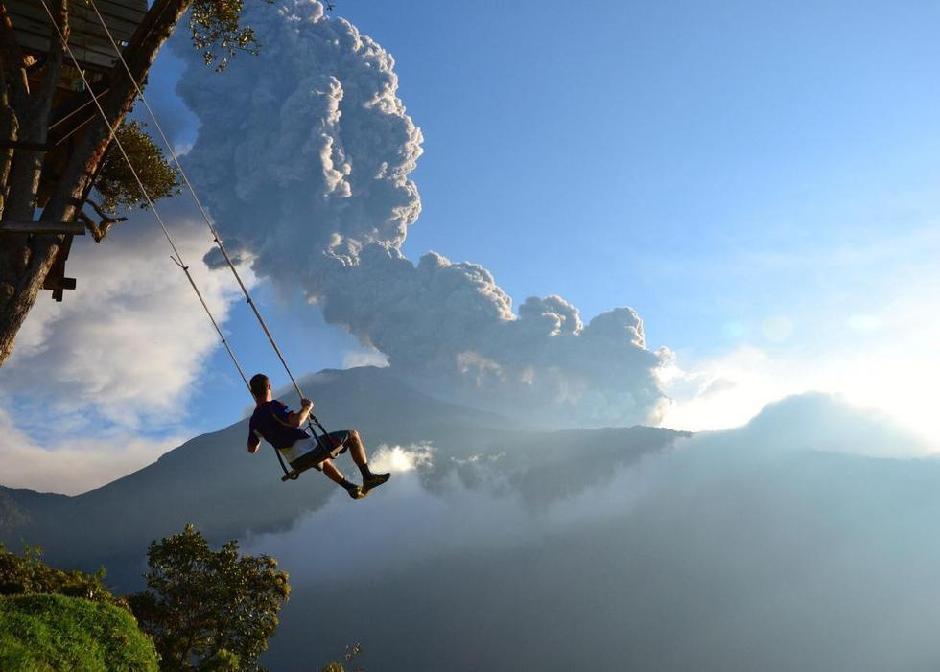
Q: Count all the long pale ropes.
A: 2